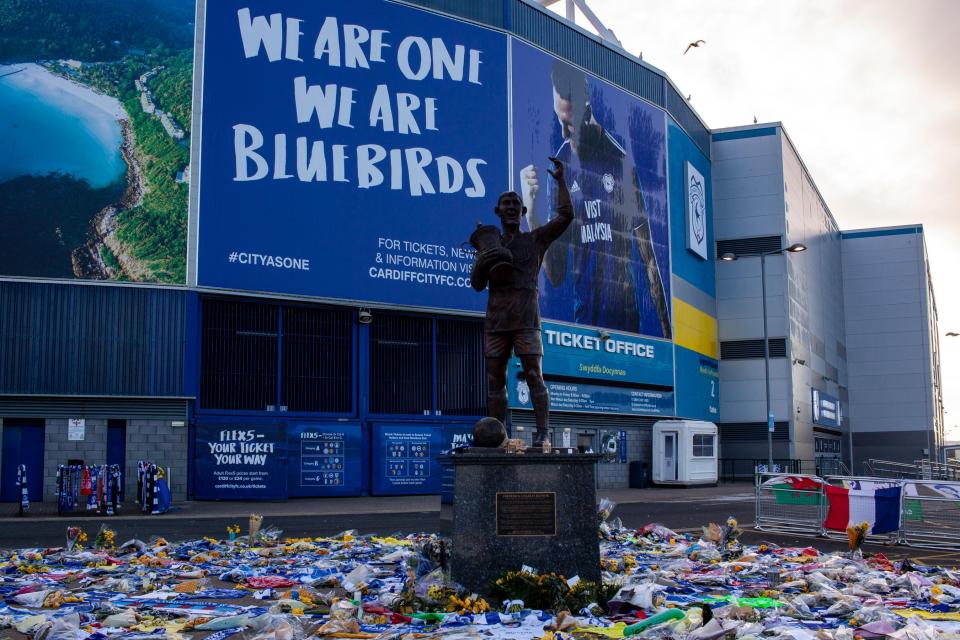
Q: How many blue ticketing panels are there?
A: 4